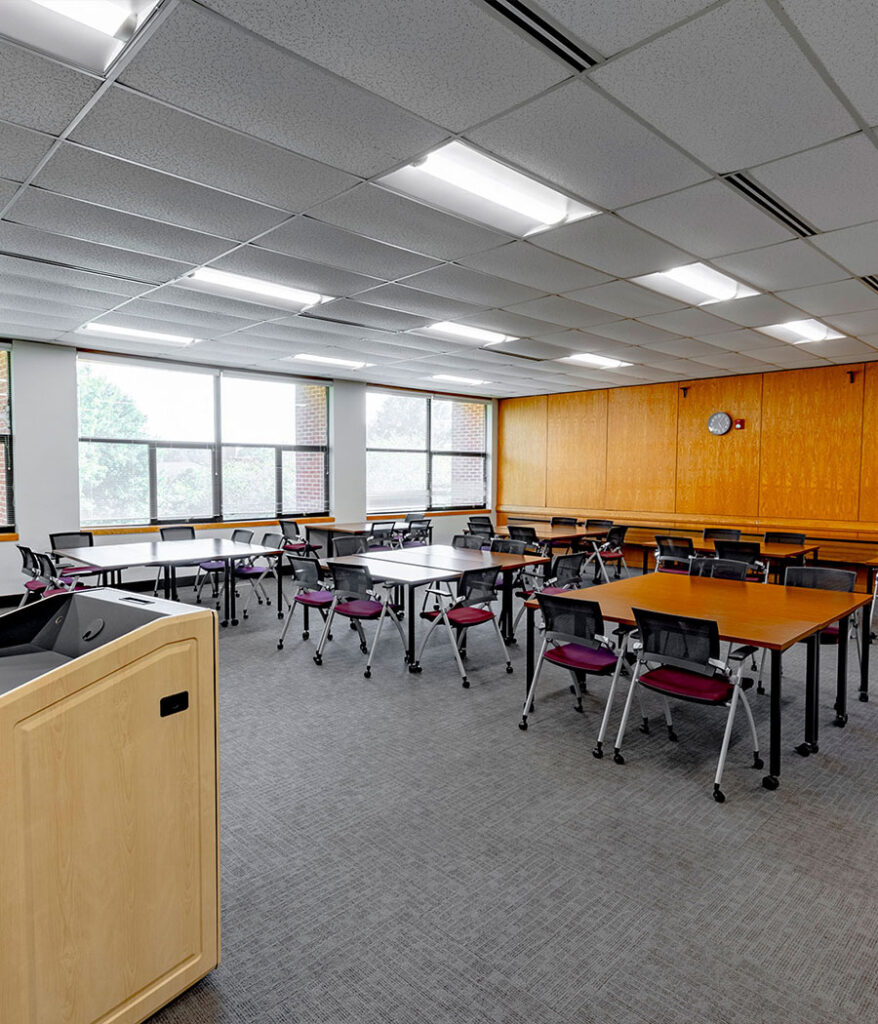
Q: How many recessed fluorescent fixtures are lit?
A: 10